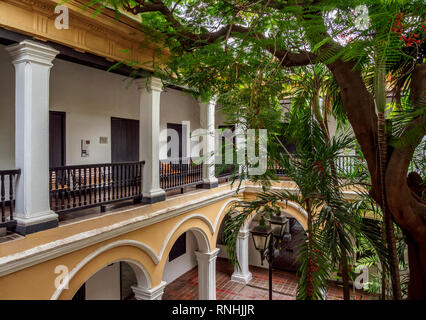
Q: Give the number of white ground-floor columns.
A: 3